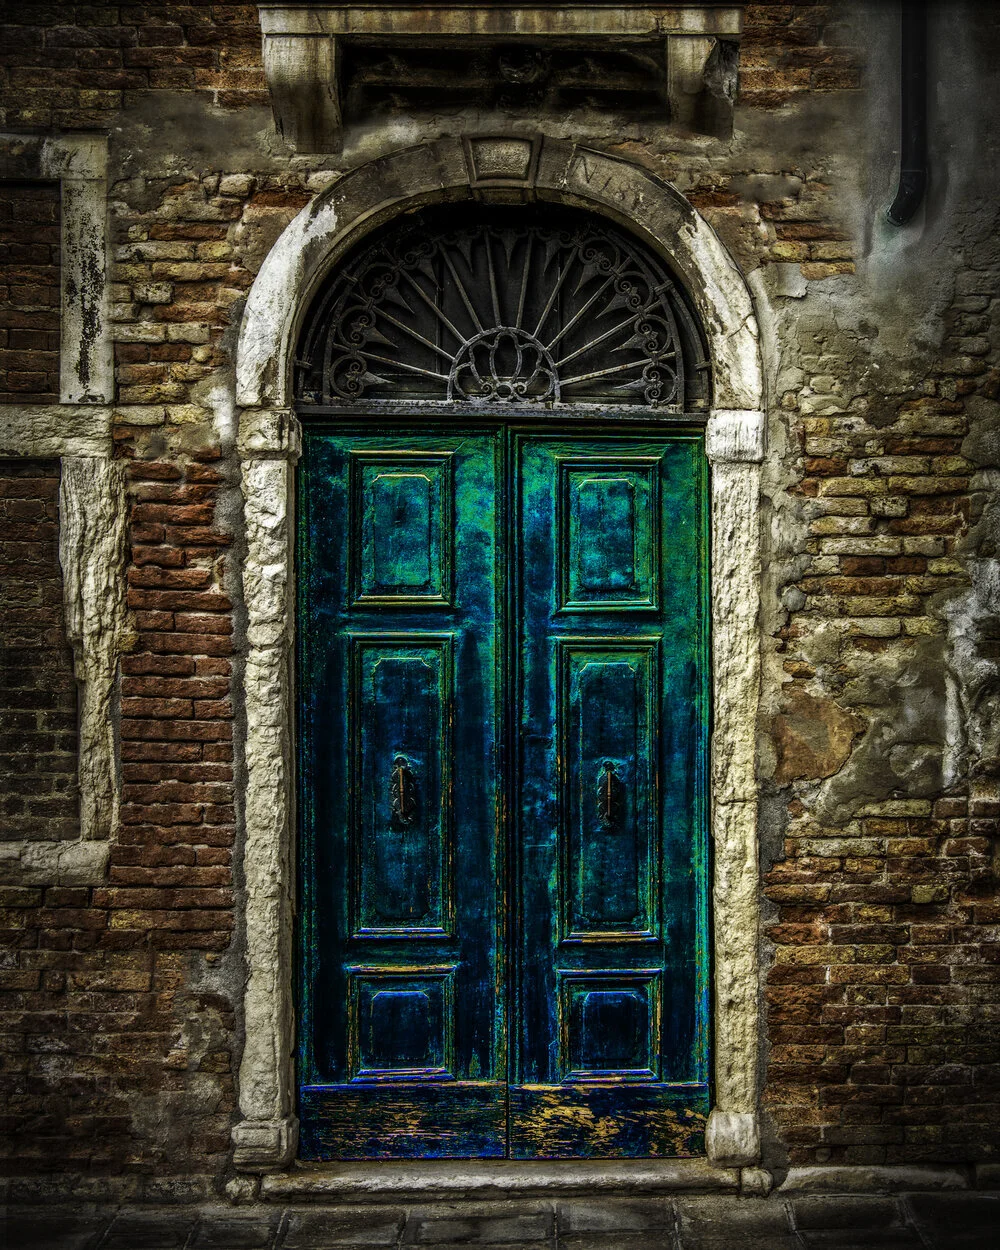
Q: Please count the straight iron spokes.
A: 10